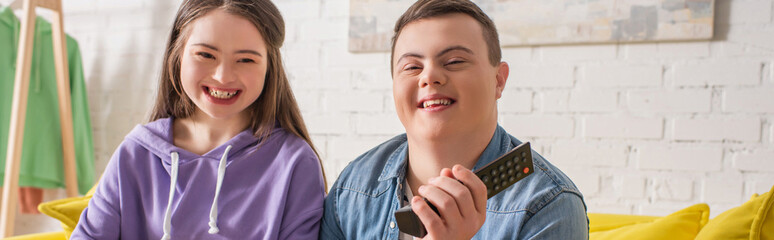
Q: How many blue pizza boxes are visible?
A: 0